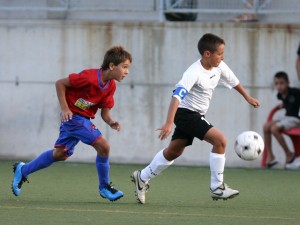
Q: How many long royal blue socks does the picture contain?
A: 2